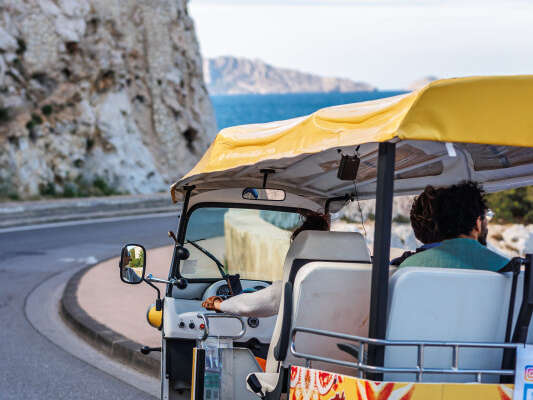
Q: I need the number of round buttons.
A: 3